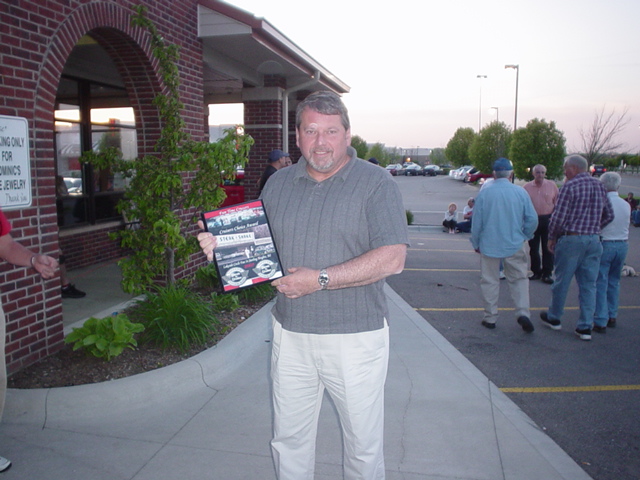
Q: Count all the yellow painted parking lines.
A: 5